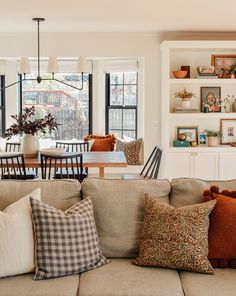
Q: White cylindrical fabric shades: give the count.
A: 3